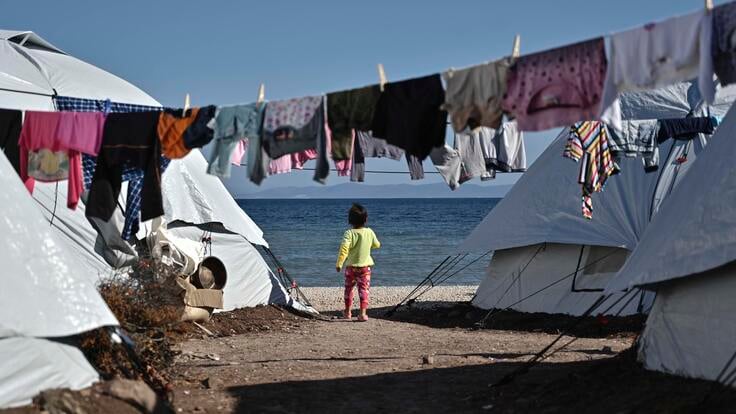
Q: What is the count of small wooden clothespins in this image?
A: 5